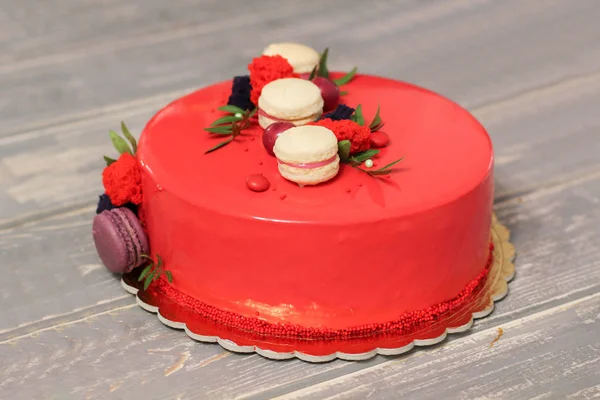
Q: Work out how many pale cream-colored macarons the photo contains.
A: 3